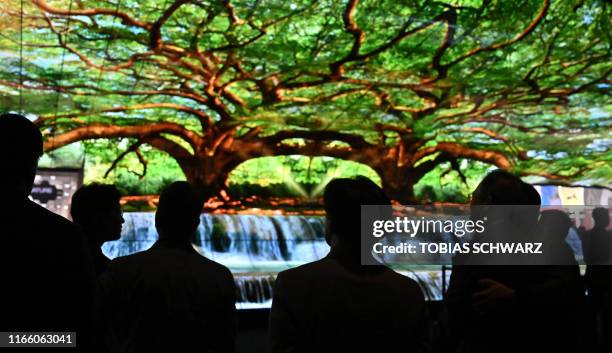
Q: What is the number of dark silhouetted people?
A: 7